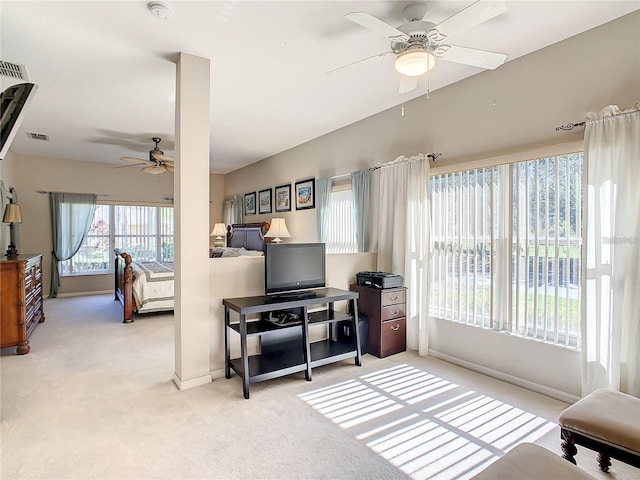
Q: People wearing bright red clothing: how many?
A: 0